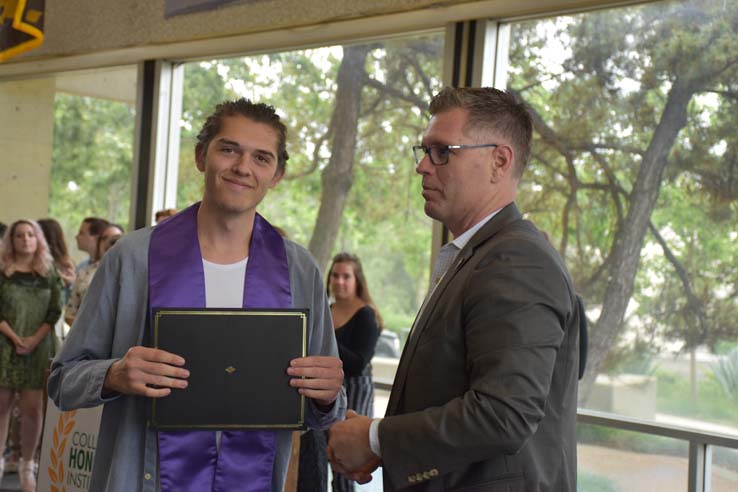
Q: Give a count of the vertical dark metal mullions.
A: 2